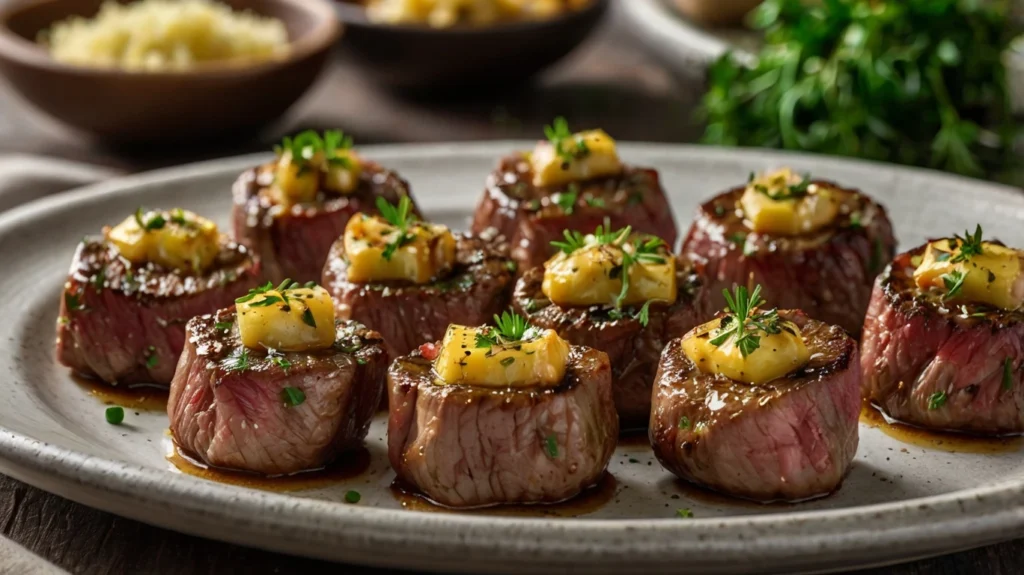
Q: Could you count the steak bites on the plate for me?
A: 10